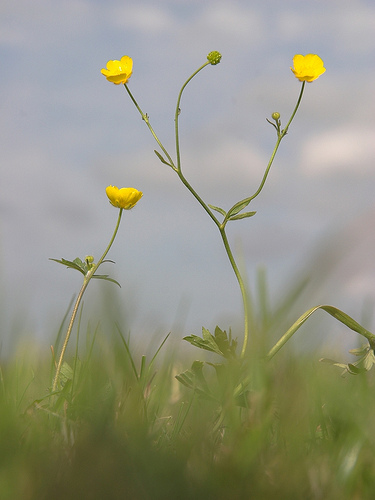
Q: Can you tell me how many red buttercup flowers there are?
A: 0